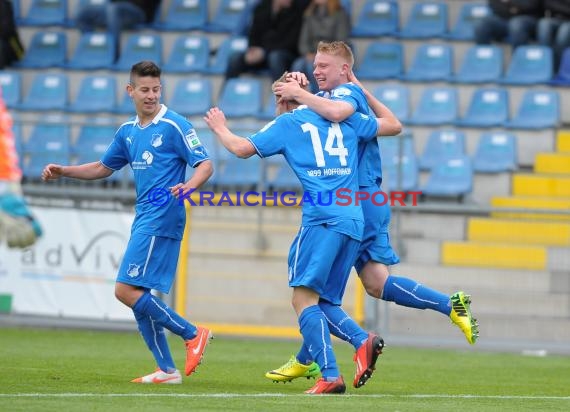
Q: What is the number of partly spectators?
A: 6